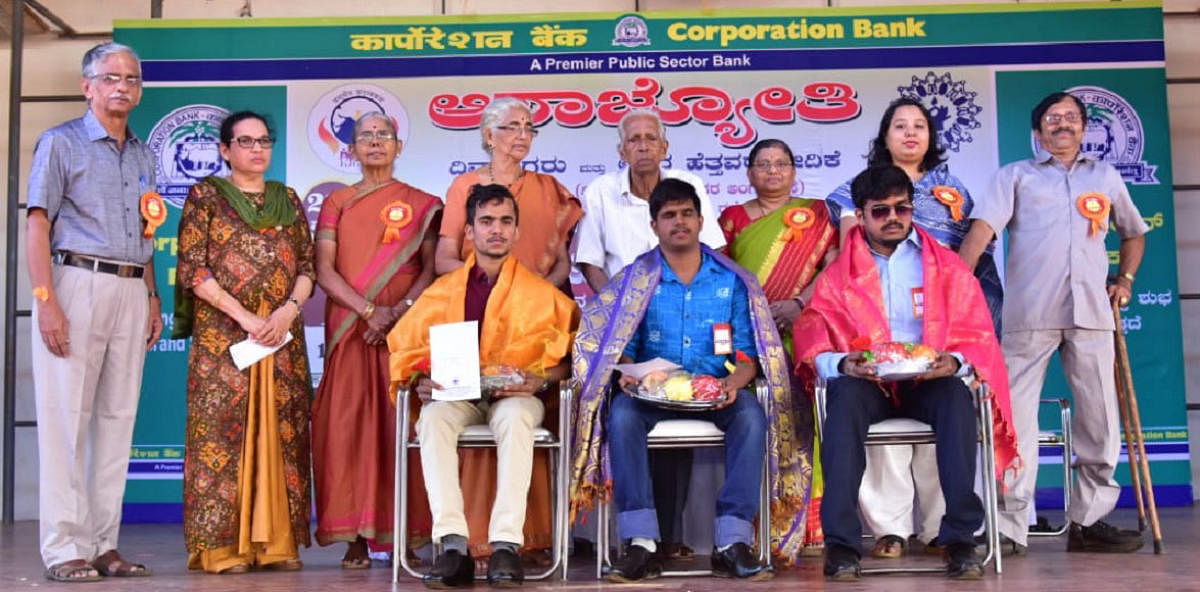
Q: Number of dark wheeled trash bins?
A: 0